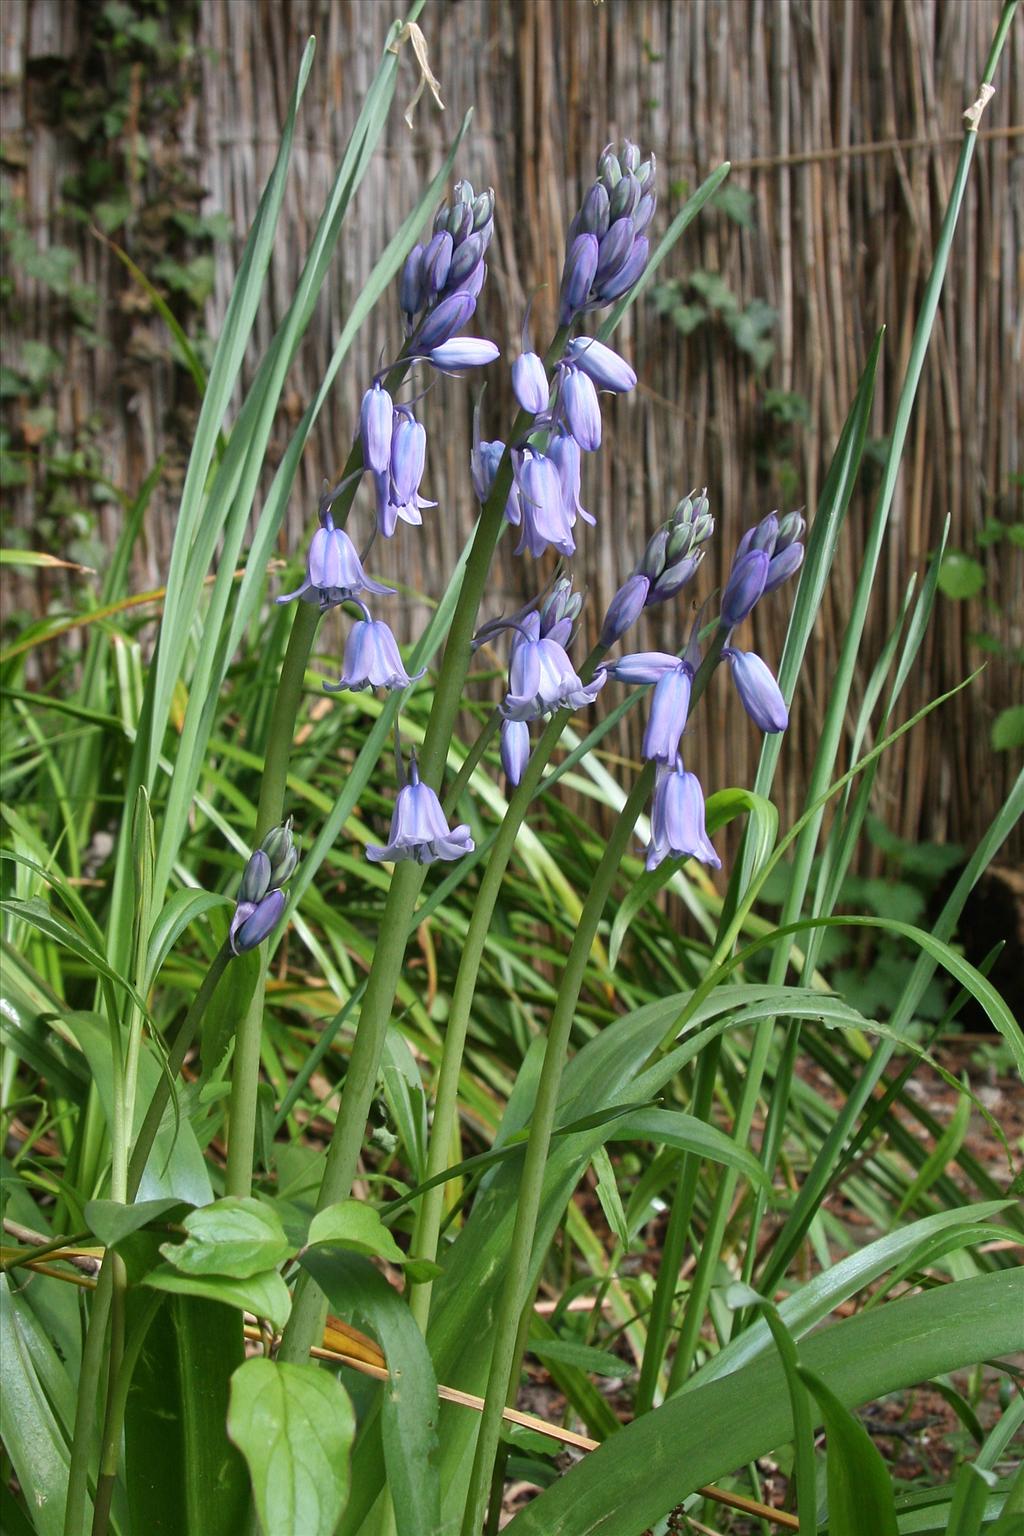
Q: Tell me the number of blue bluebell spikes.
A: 6